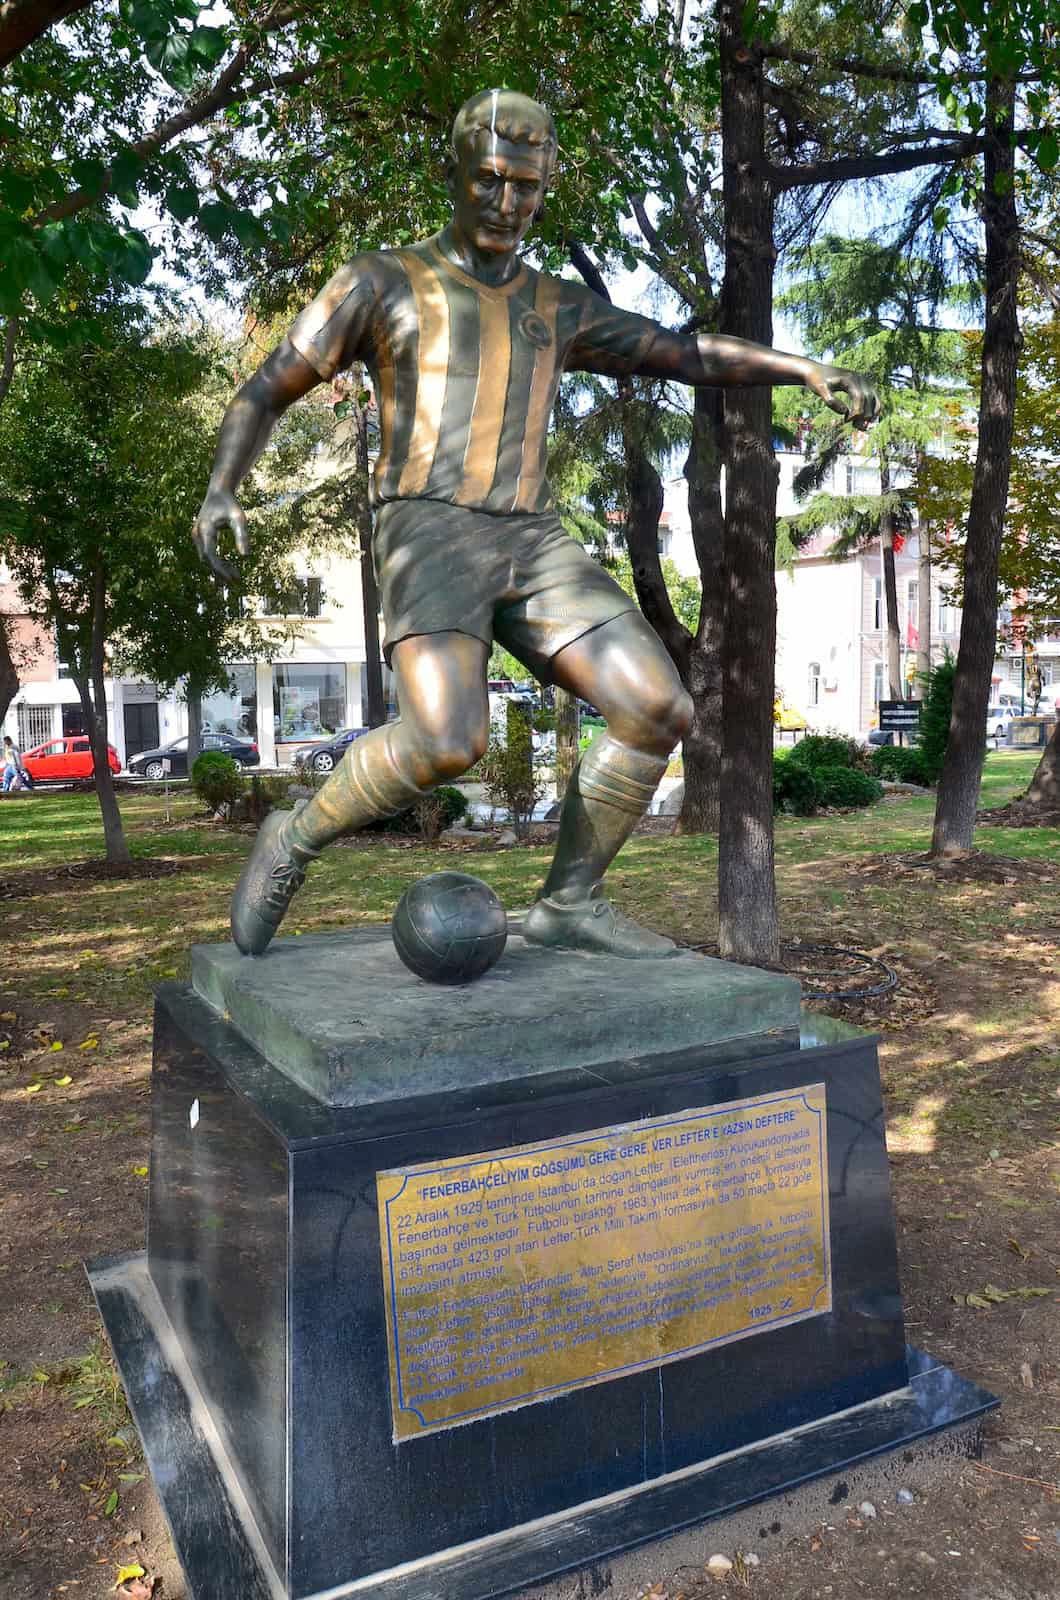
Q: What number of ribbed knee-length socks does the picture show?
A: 2